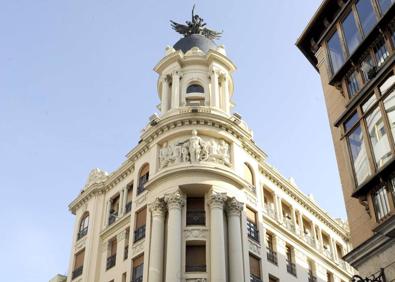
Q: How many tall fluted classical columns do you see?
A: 4